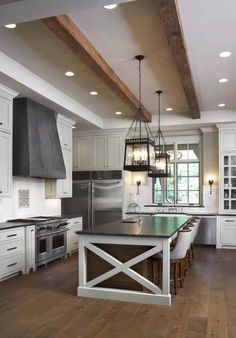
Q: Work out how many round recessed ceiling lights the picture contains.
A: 9